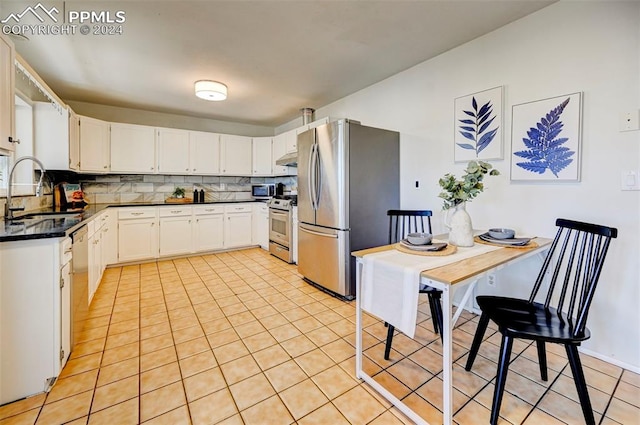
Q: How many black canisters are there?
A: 2